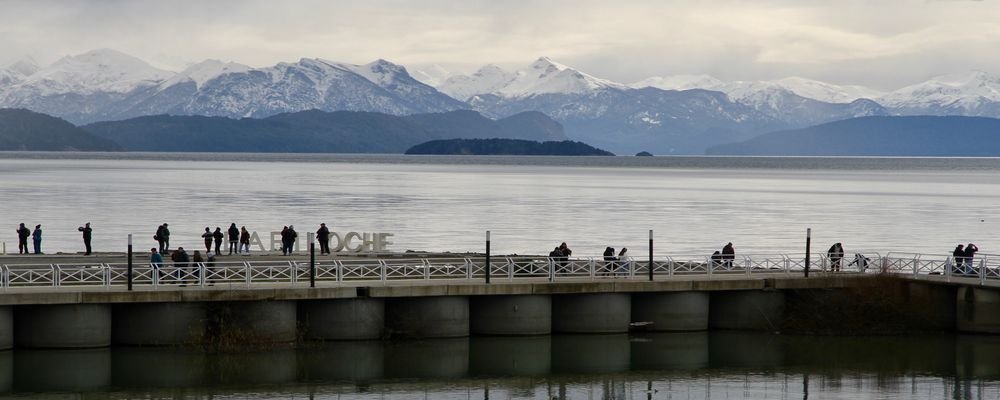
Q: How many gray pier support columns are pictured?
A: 11